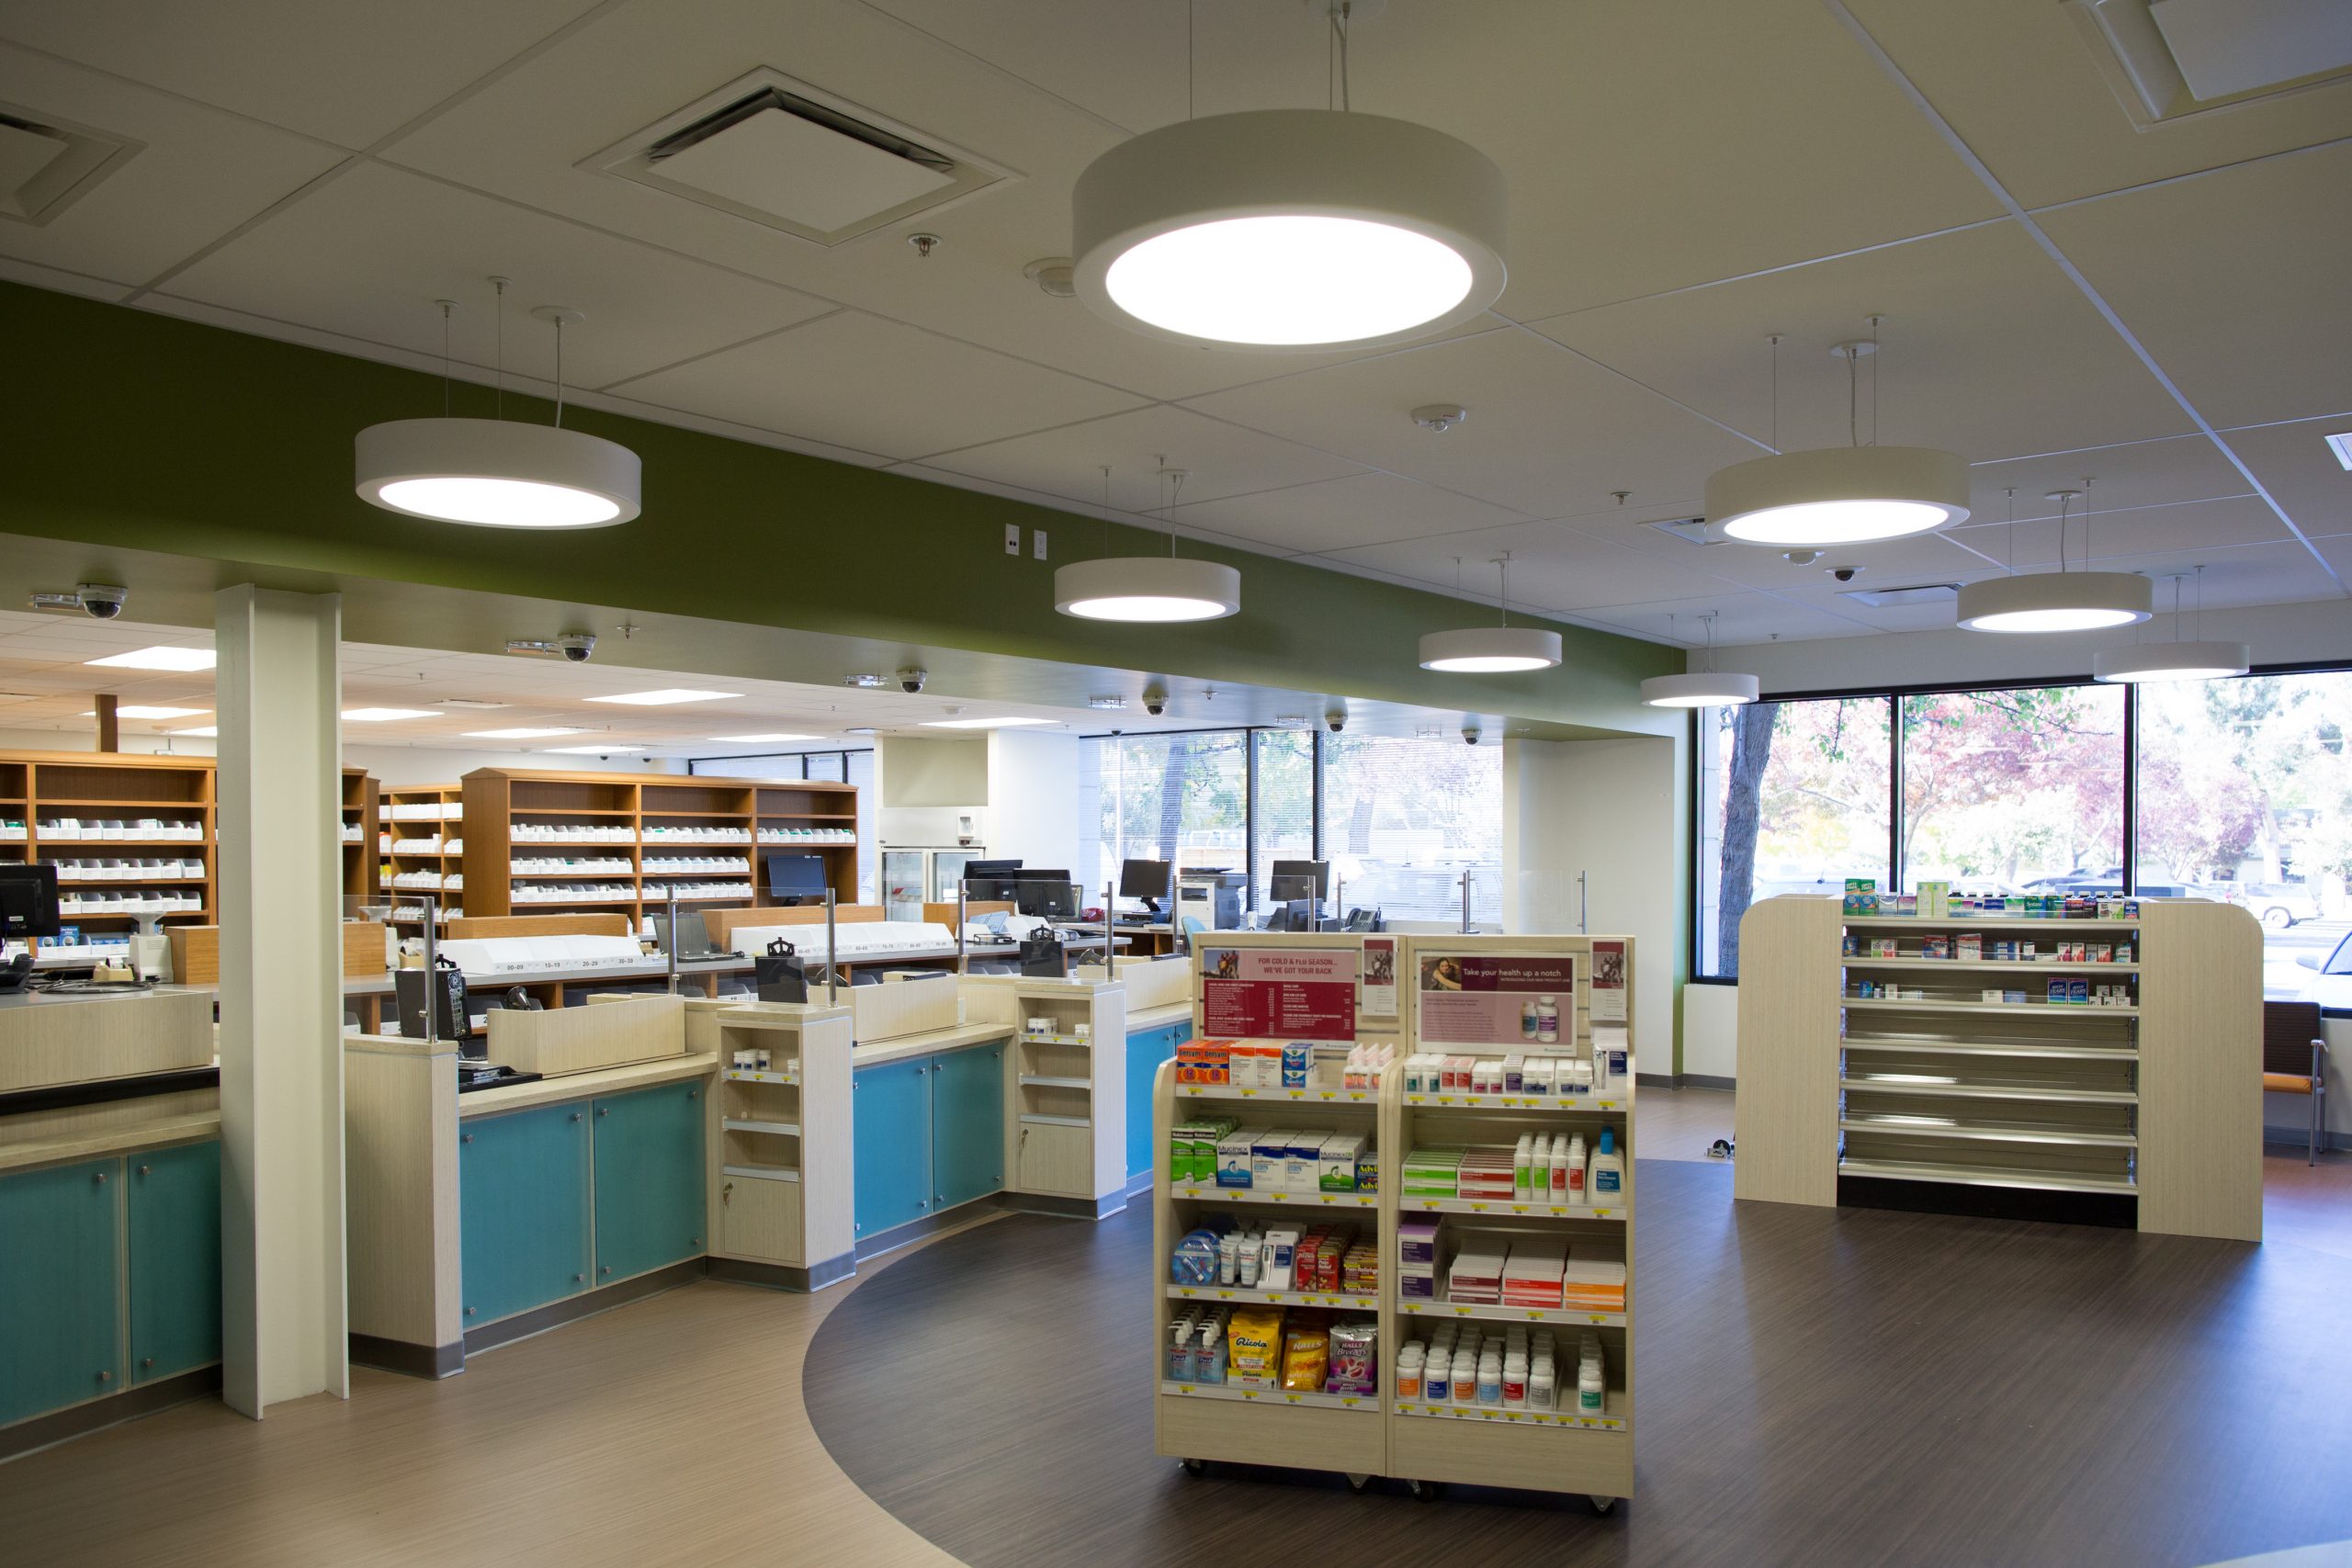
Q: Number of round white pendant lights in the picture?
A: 8